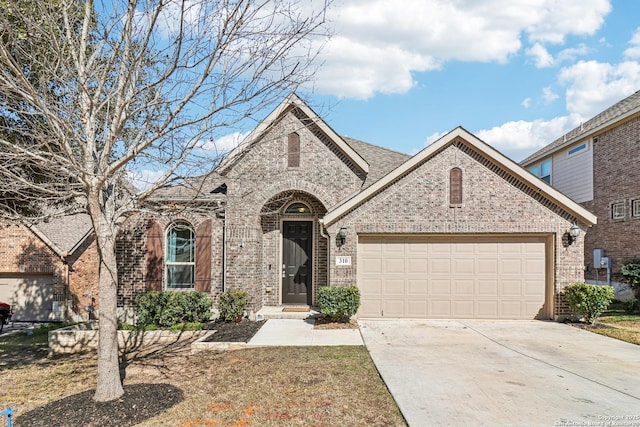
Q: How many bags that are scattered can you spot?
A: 0